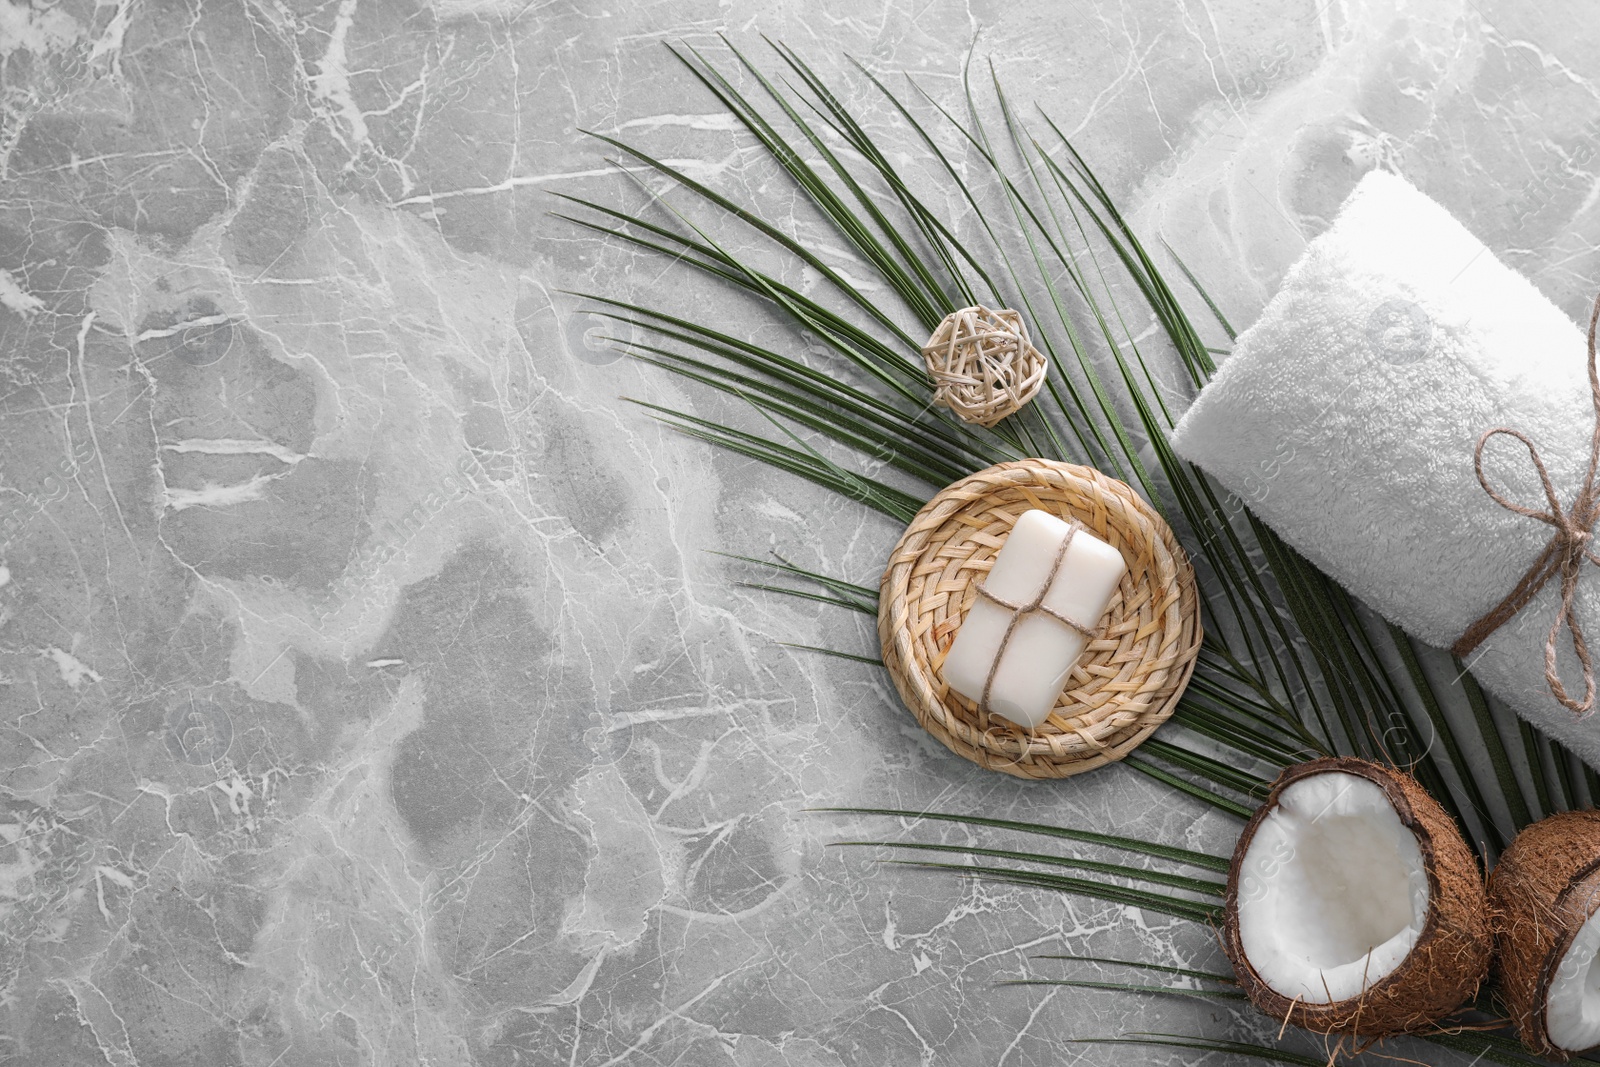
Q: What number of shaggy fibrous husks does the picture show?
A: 2